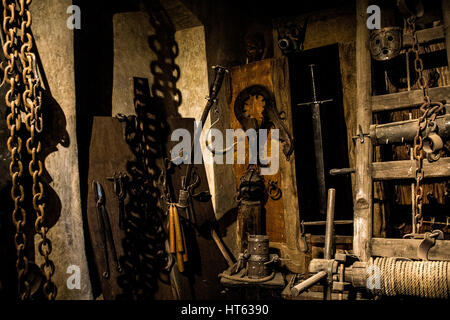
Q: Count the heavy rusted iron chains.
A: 3